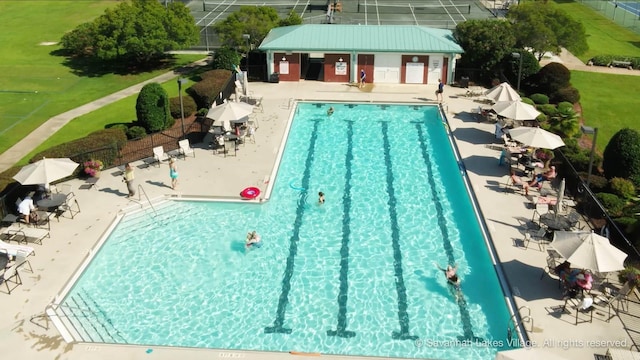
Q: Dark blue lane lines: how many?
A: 4